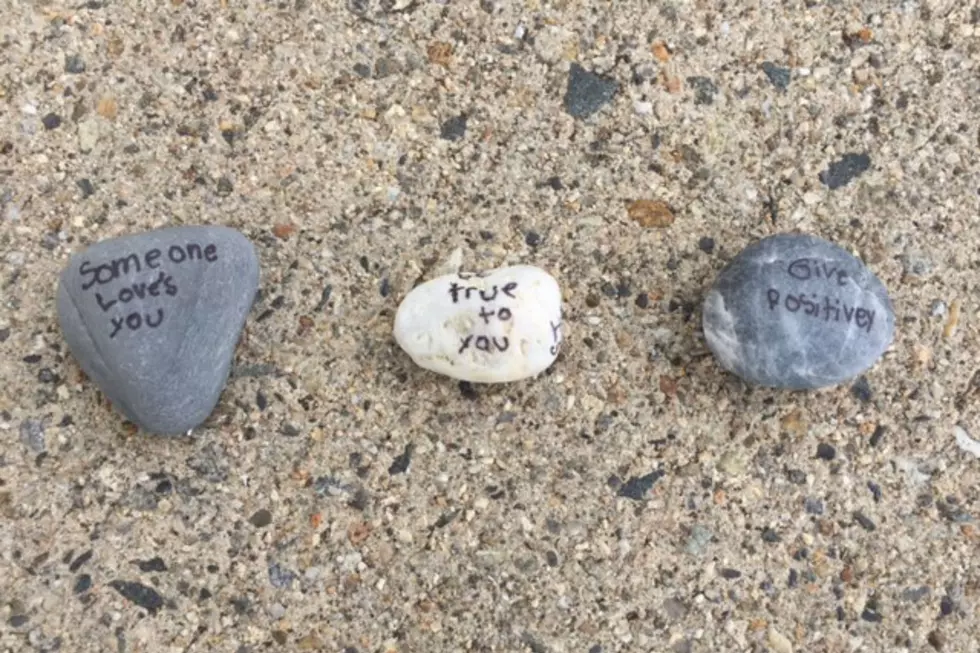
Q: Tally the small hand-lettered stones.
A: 3